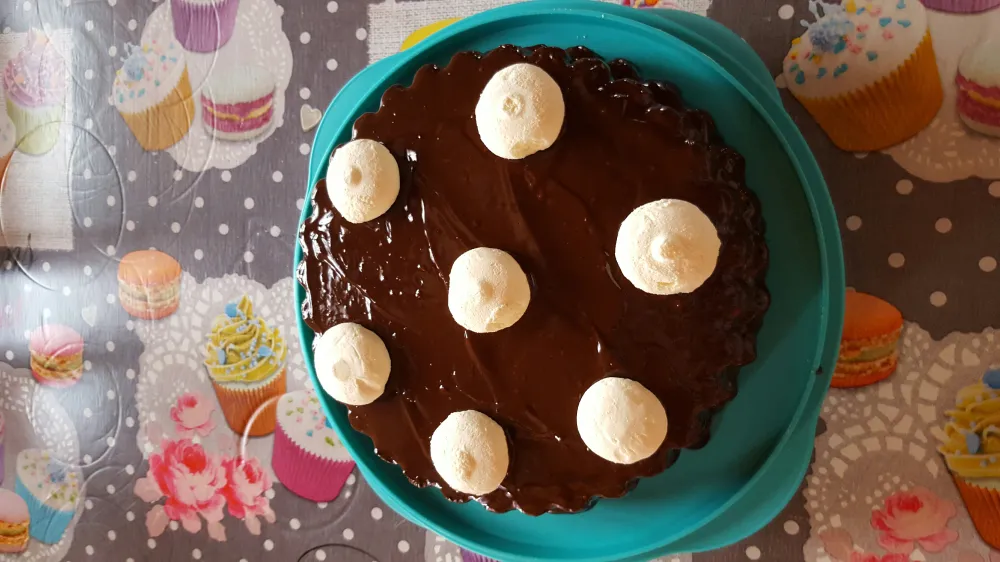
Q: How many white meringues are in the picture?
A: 7